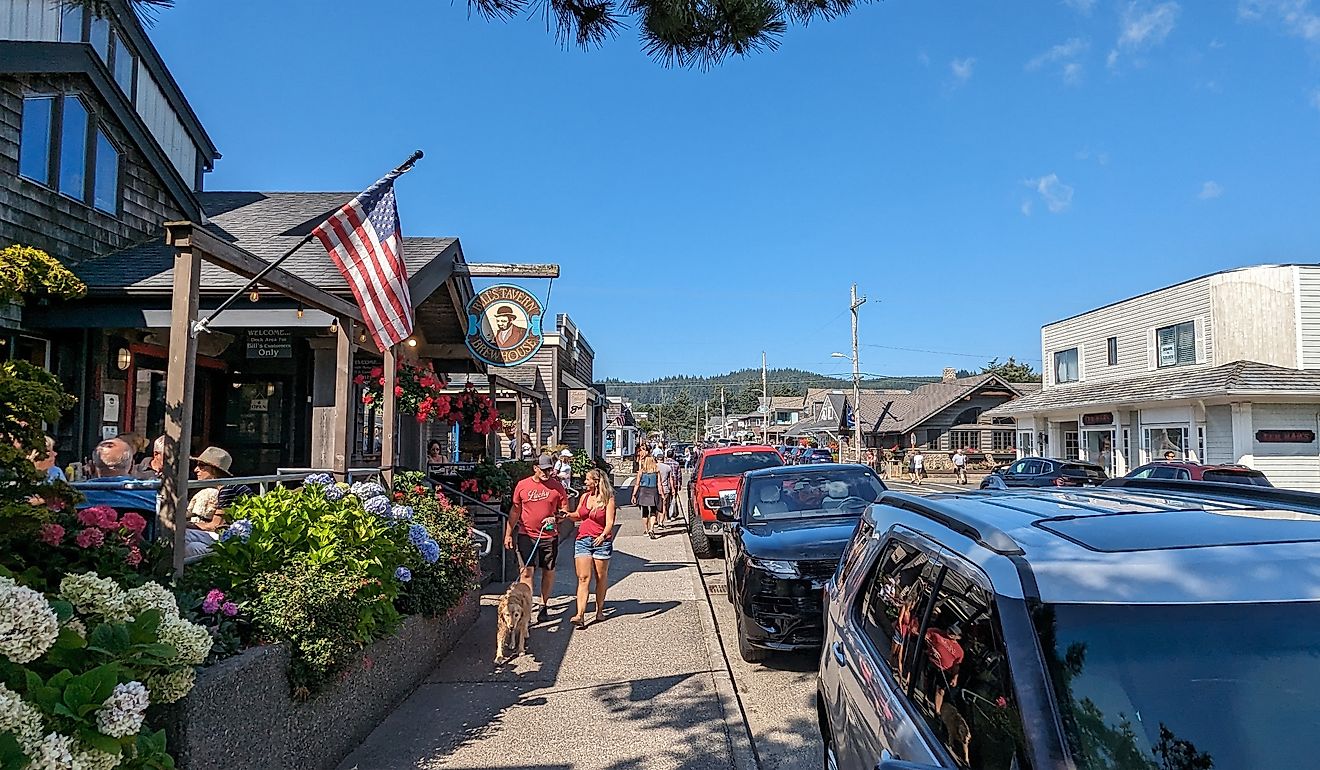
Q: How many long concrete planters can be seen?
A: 1